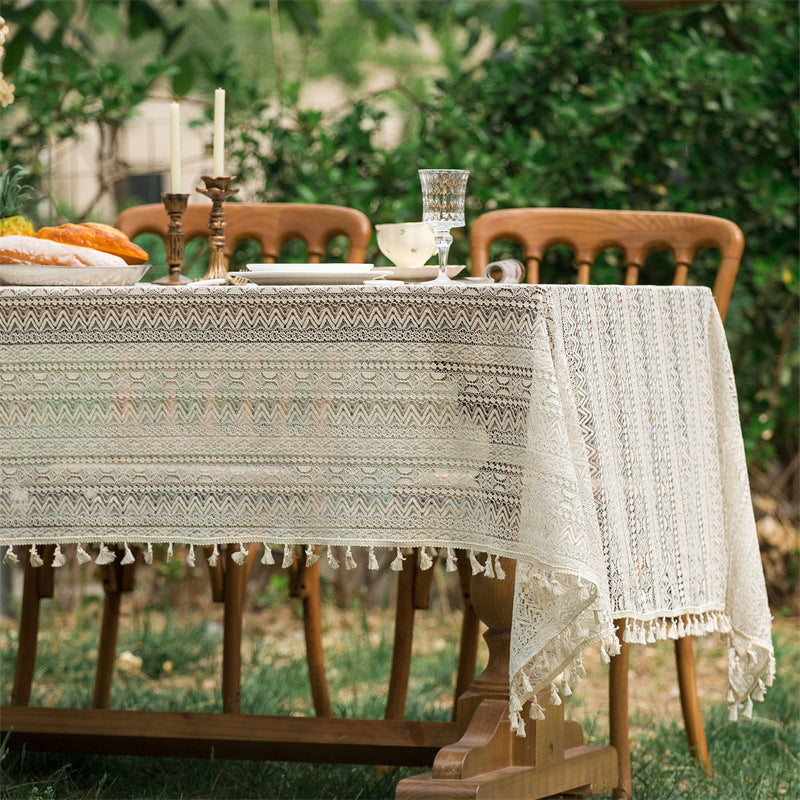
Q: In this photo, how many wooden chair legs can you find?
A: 8